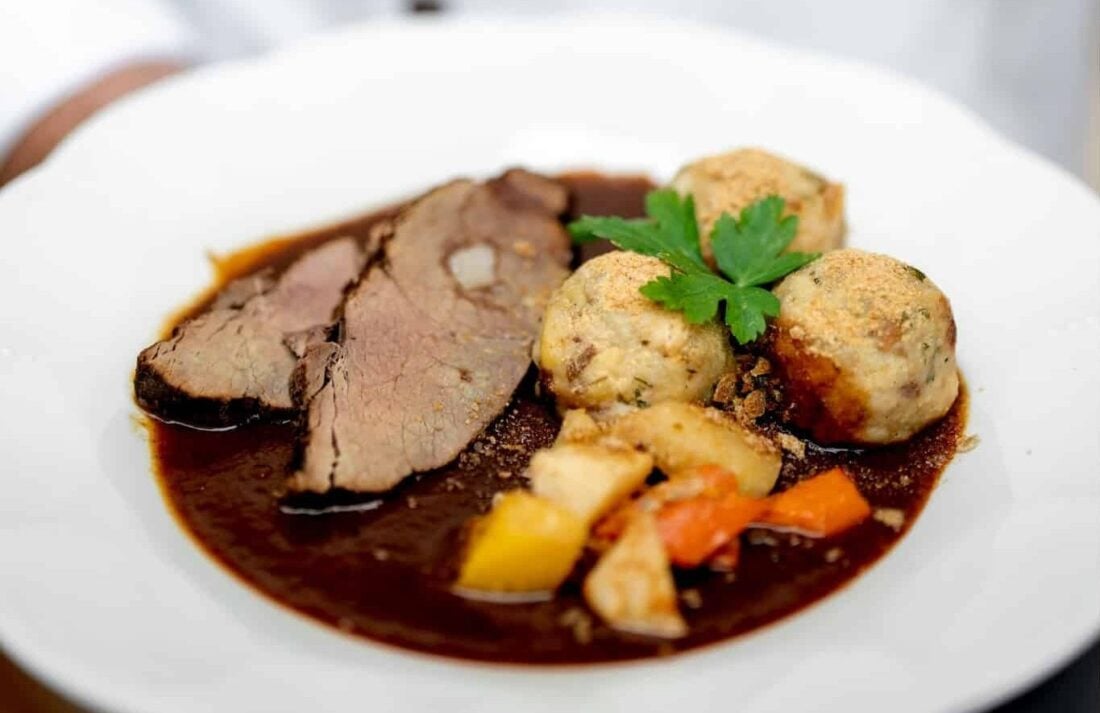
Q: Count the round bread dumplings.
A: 3